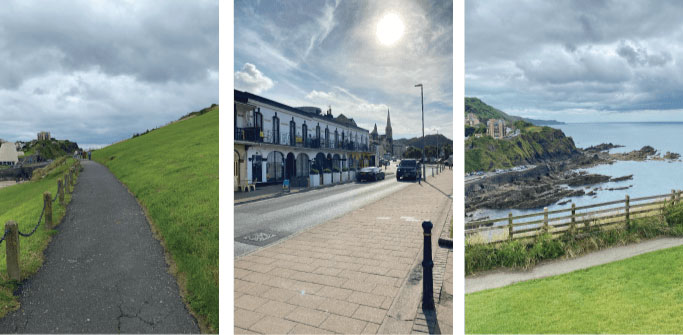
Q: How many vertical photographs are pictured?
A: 3